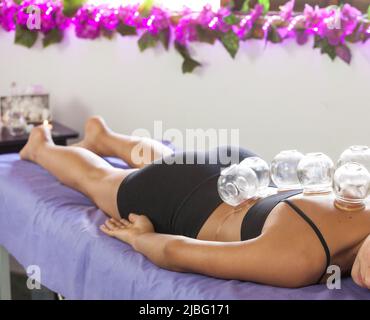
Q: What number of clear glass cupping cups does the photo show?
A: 6